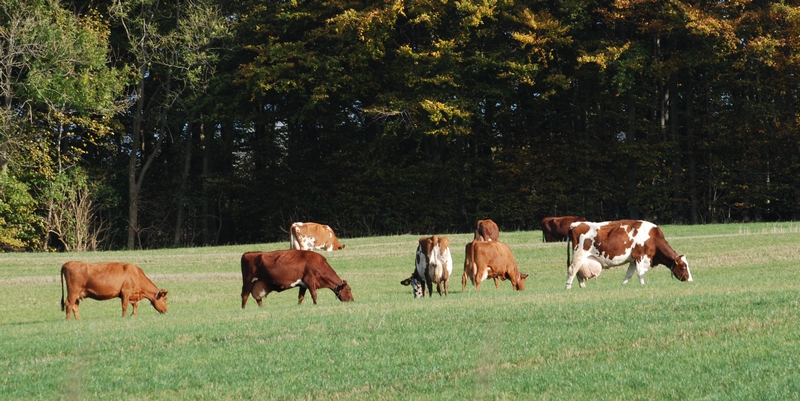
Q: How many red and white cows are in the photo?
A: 3